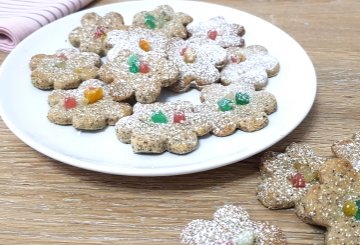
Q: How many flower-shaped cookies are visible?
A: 15